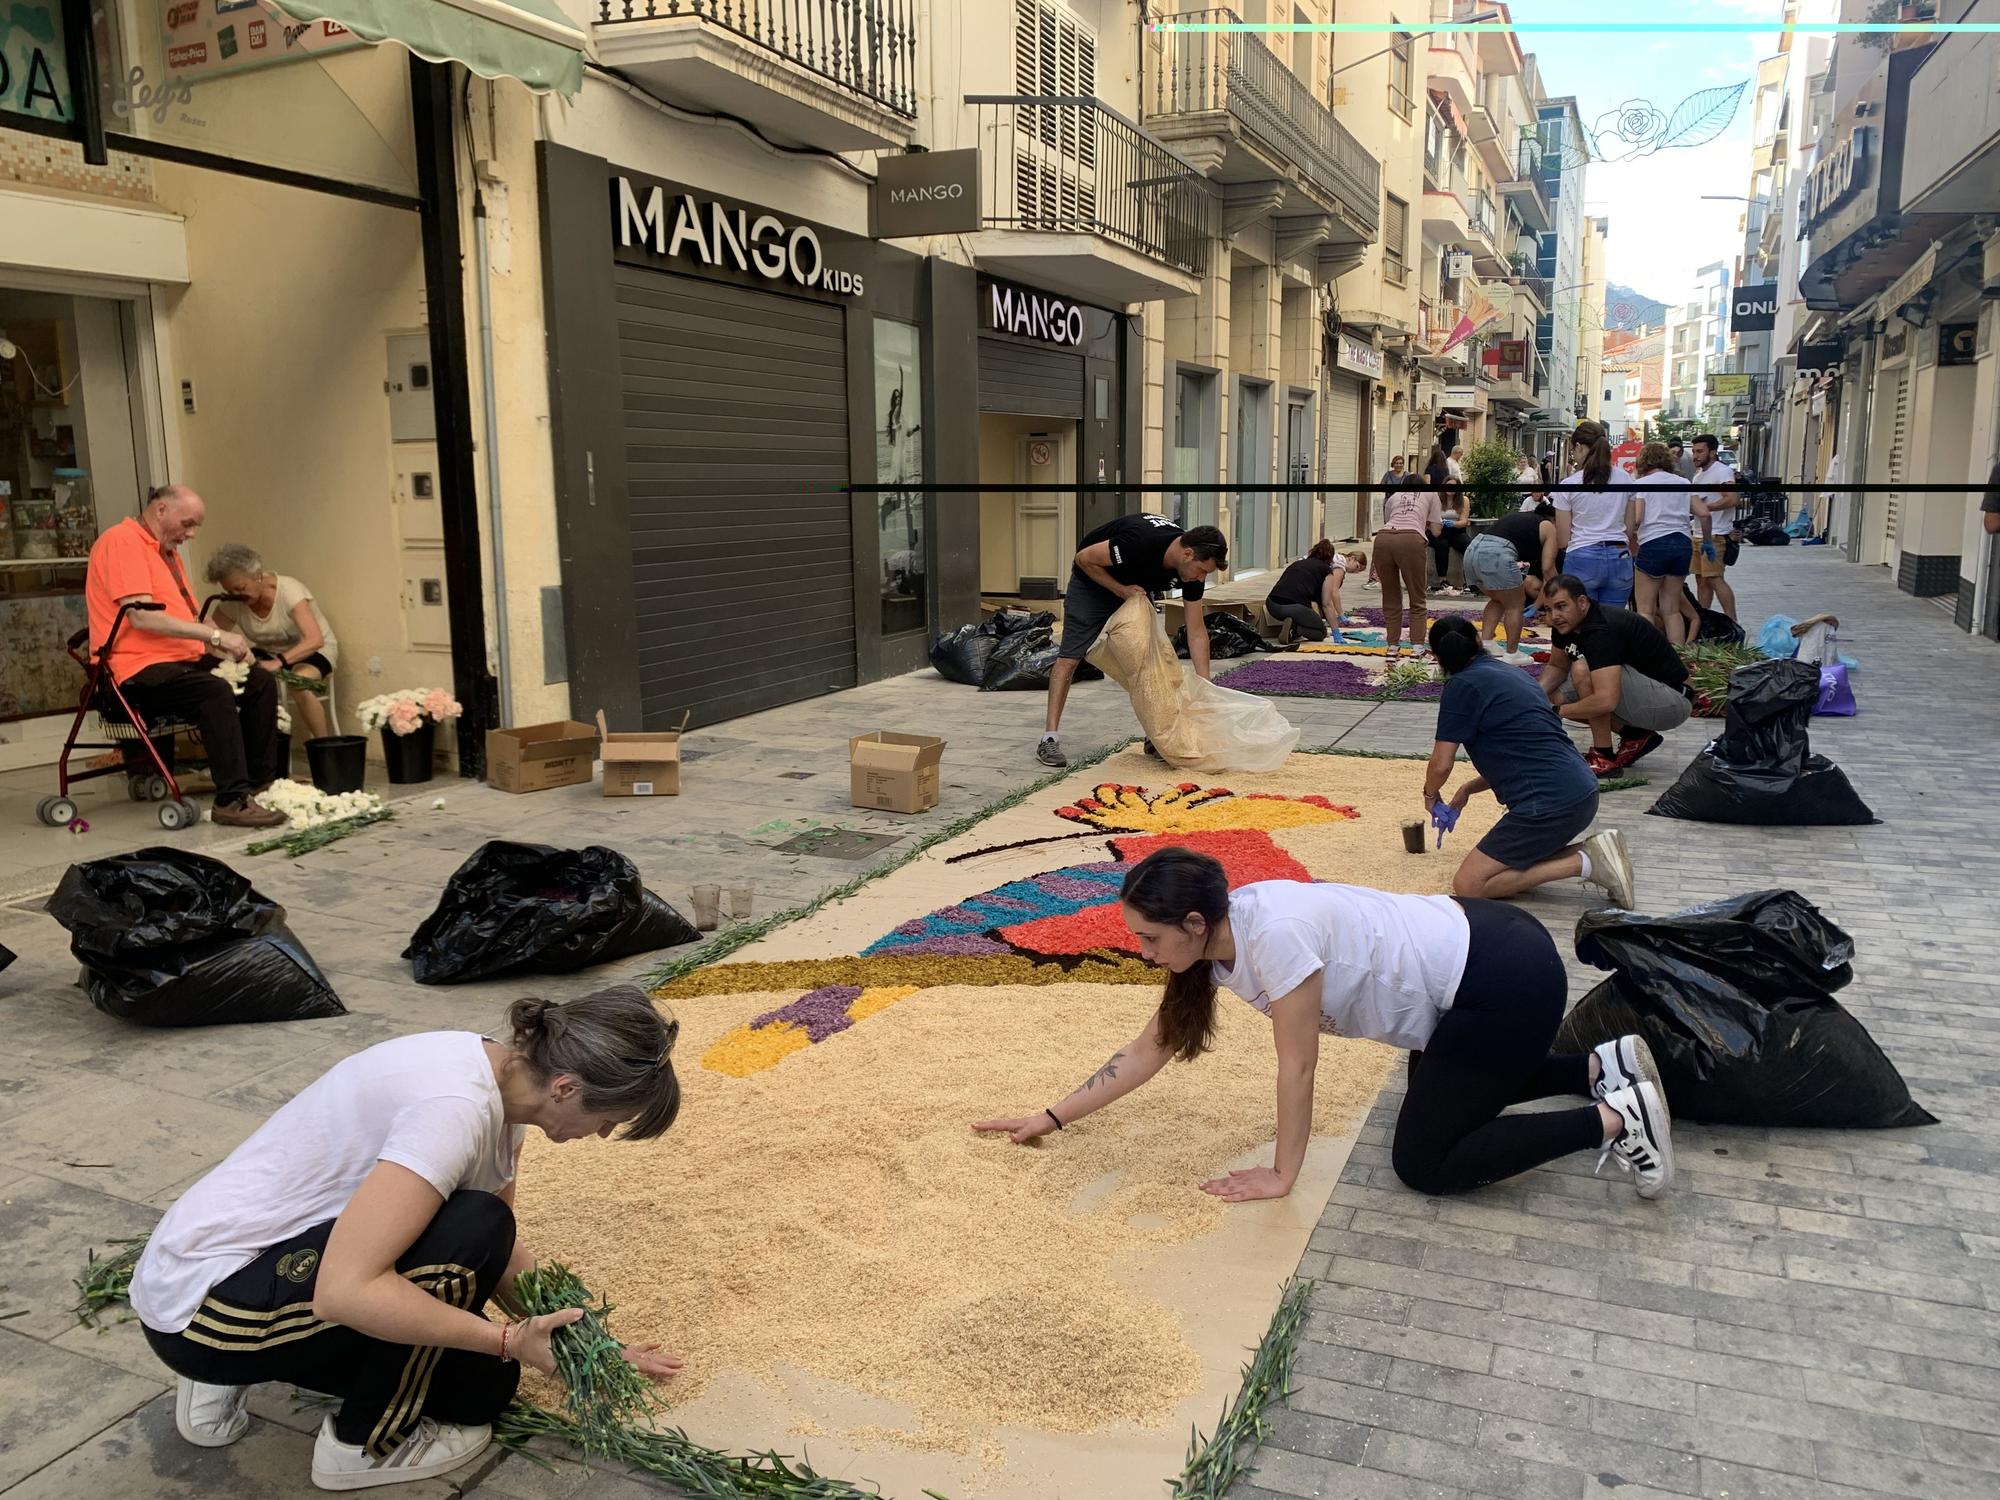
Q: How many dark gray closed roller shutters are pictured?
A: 1